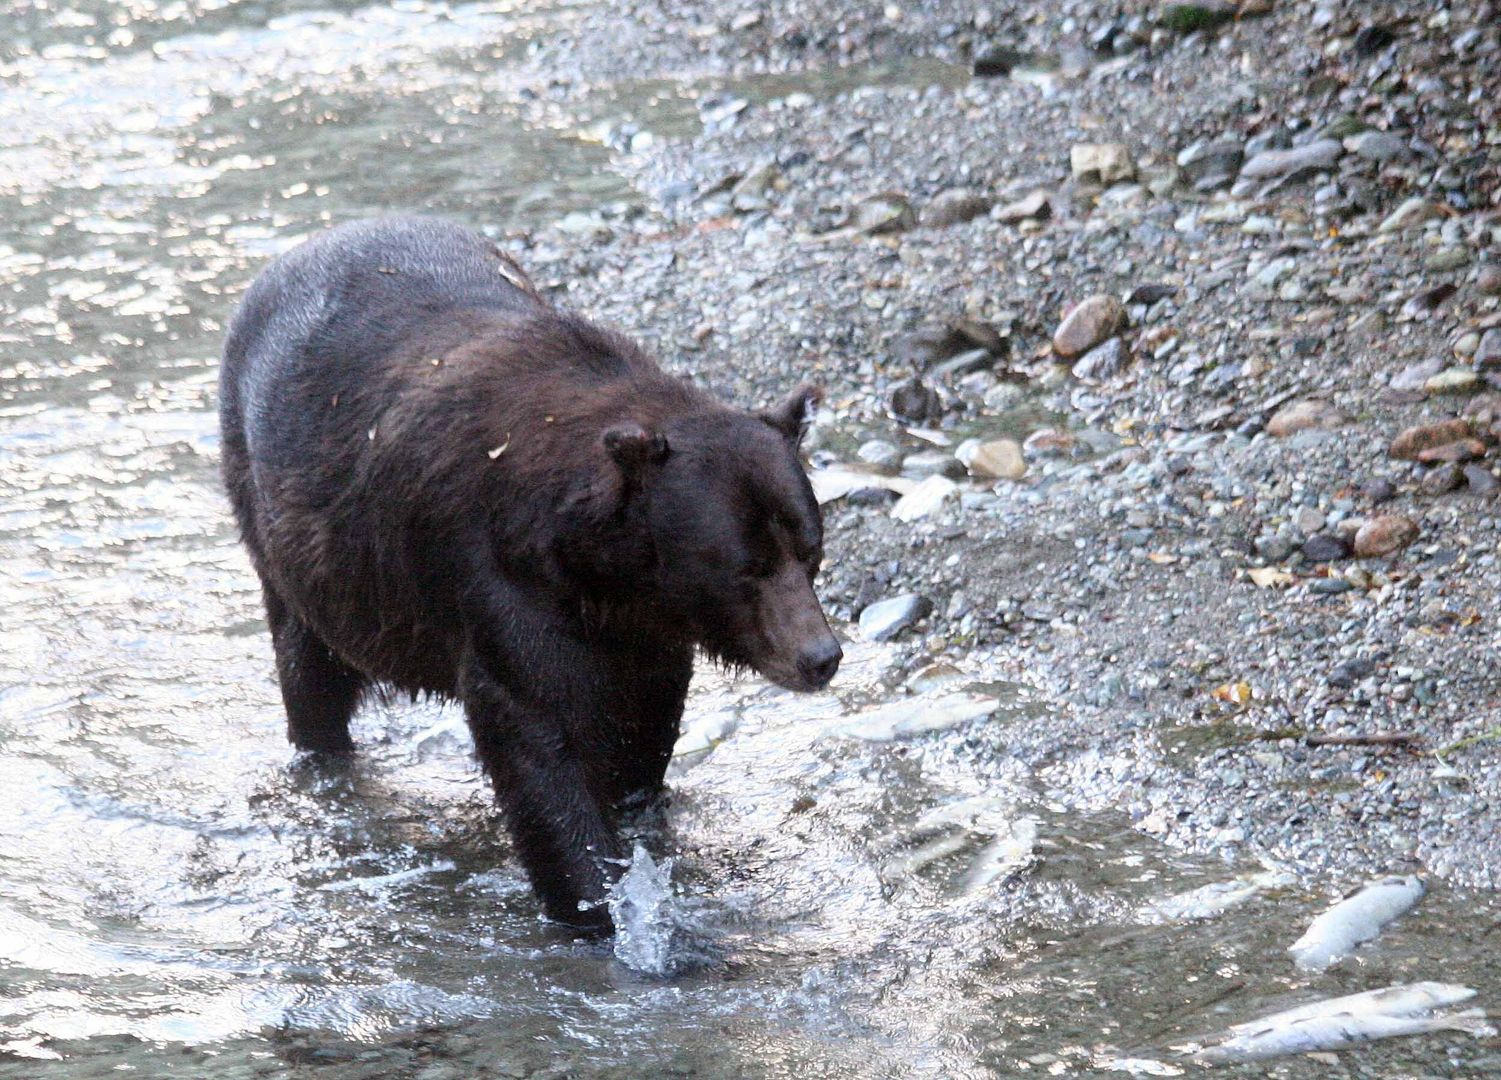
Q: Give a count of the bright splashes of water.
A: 1